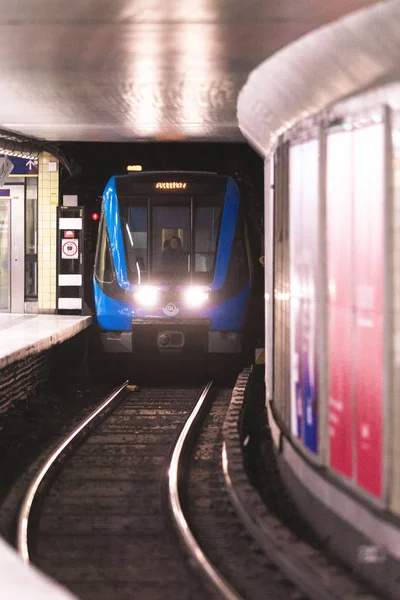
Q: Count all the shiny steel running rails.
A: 2